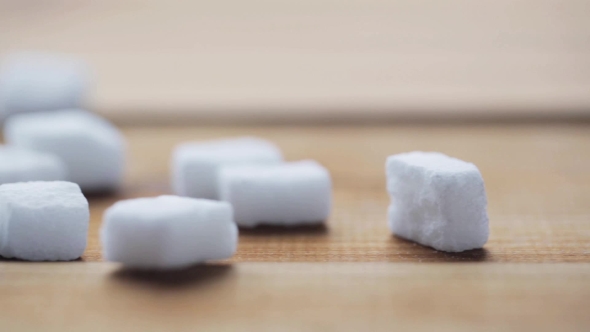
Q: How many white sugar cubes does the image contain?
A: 8